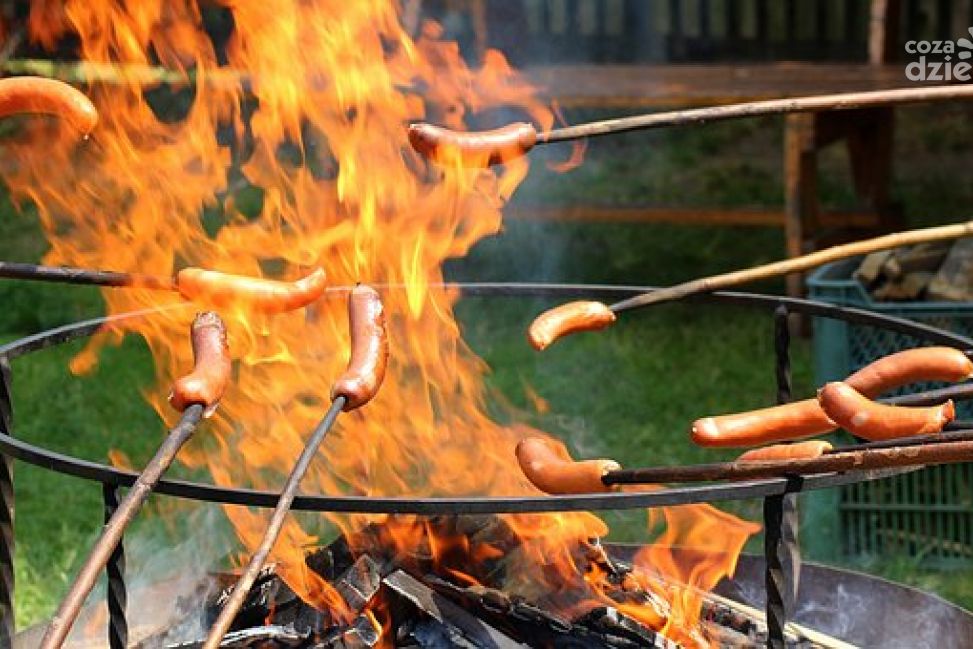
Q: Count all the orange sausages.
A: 11